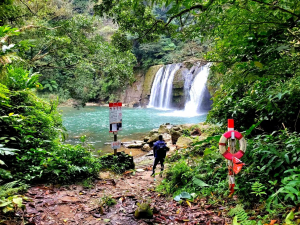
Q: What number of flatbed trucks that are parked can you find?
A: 0